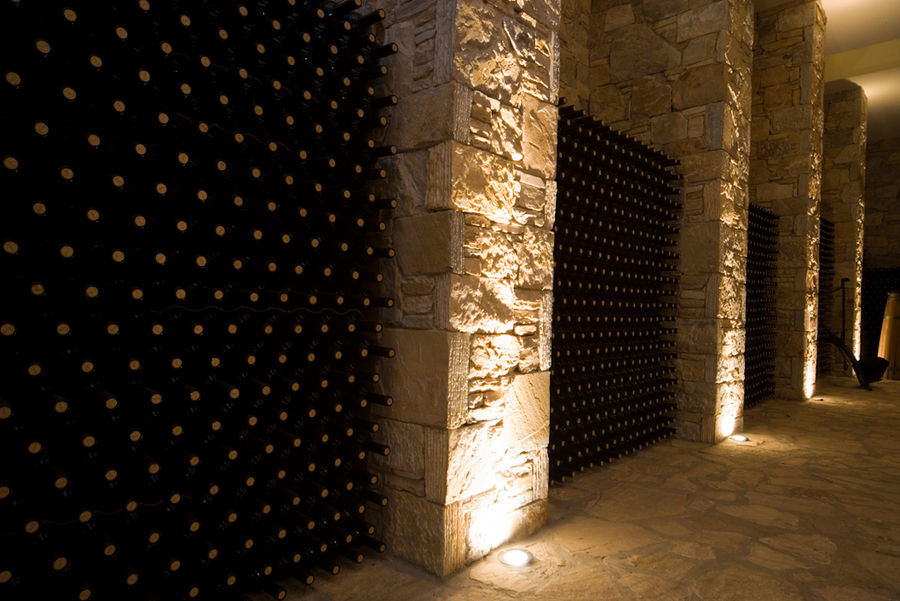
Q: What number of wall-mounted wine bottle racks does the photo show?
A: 5